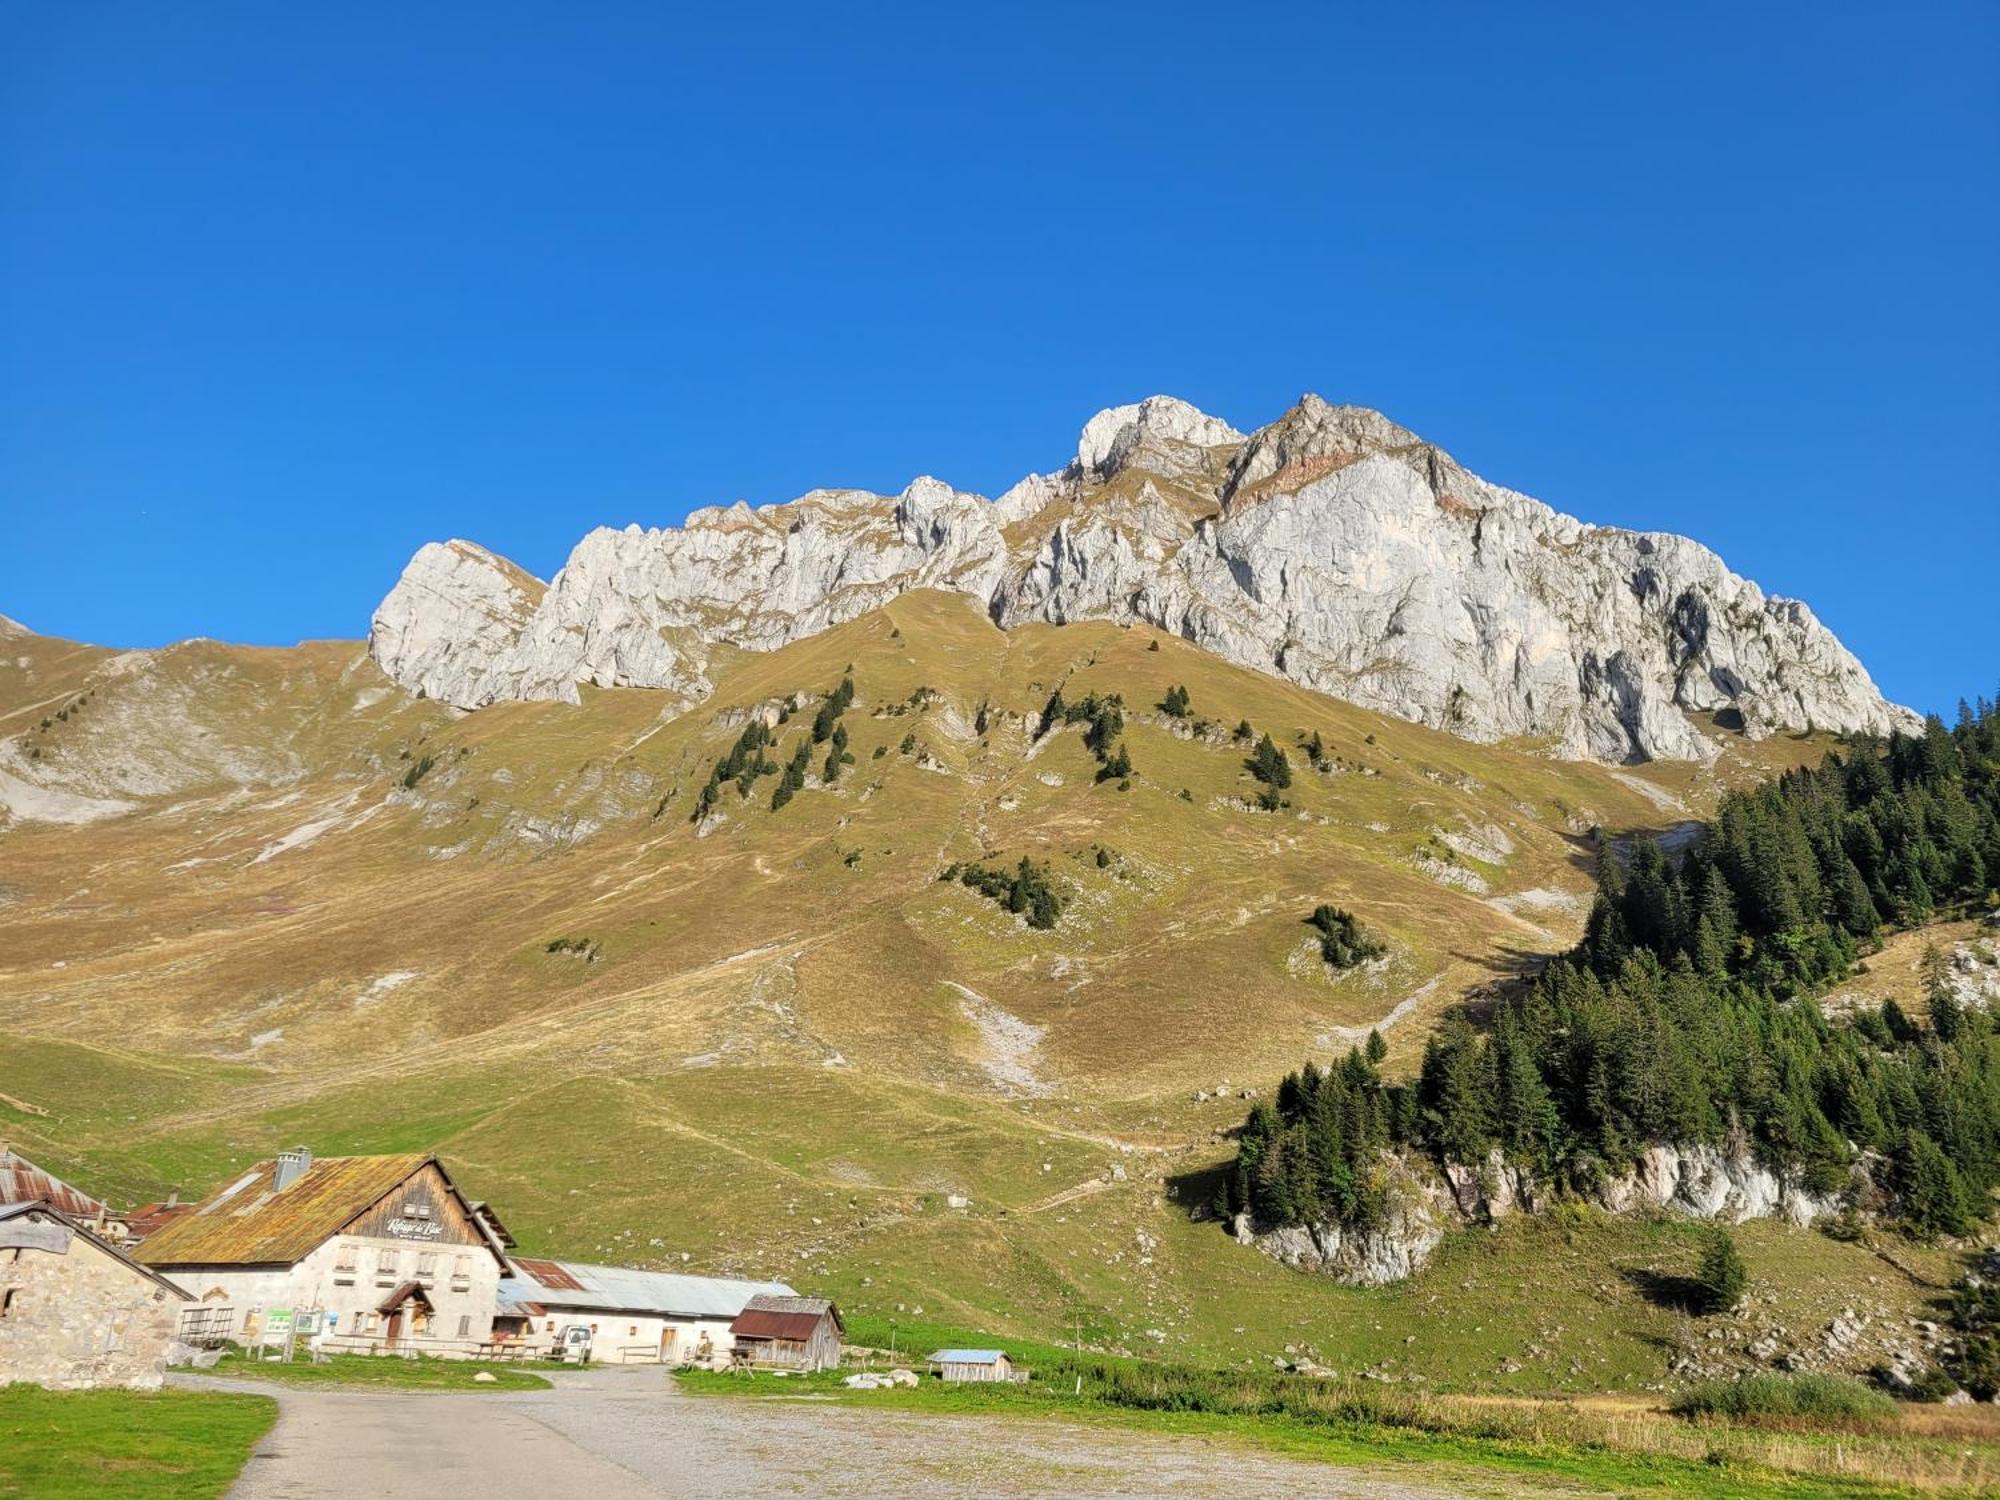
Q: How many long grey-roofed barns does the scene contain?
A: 1